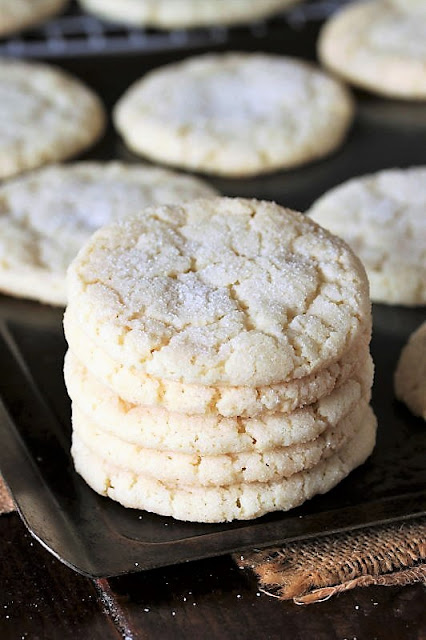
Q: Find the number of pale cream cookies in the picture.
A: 13